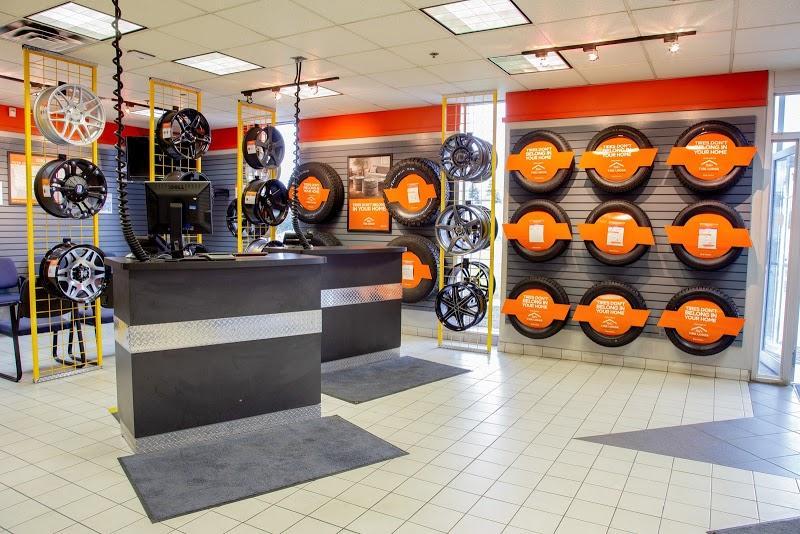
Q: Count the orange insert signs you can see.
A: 12